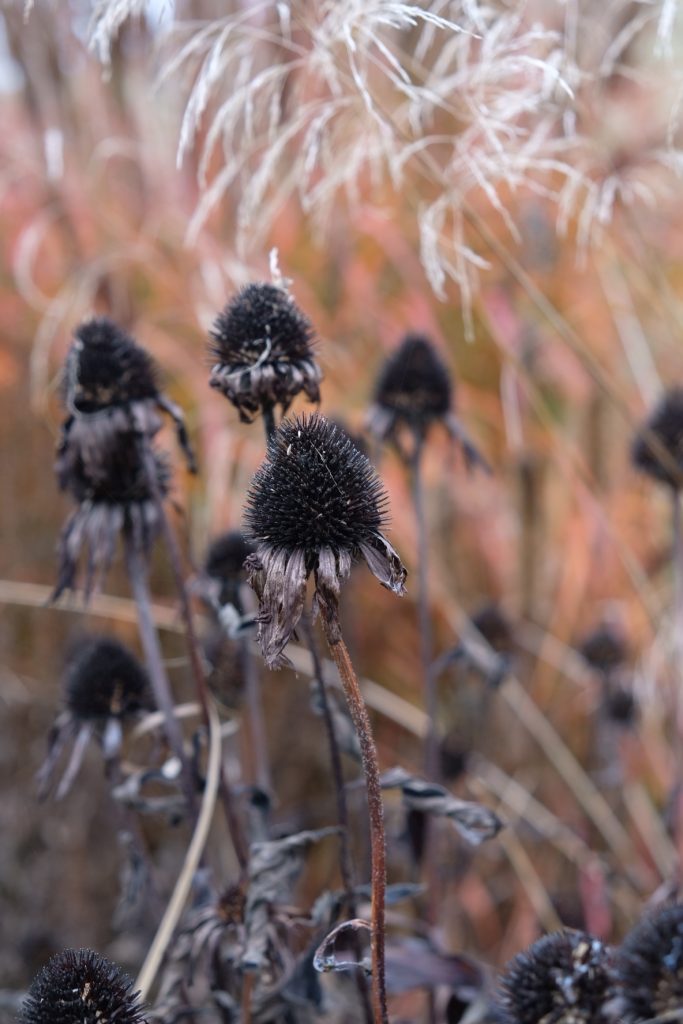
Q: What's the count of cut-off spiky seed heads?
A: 4